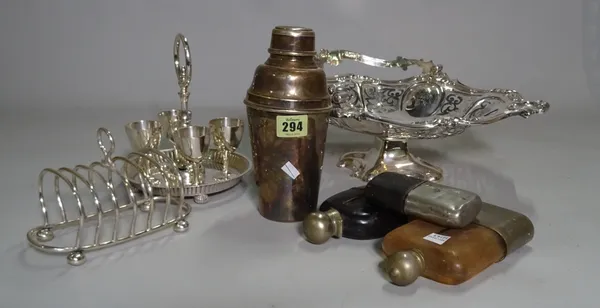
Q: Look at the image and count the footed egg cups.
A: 4